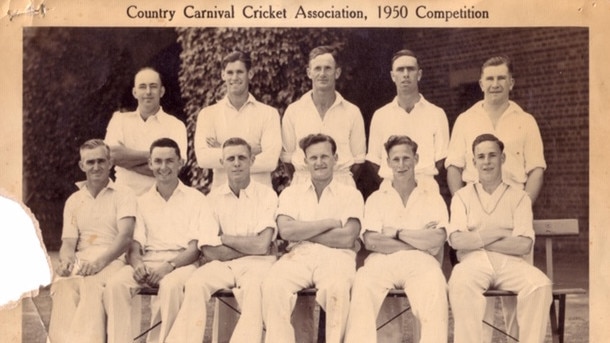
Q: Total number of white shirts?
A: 11